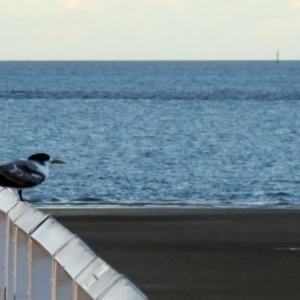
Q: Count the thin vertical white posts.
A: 5